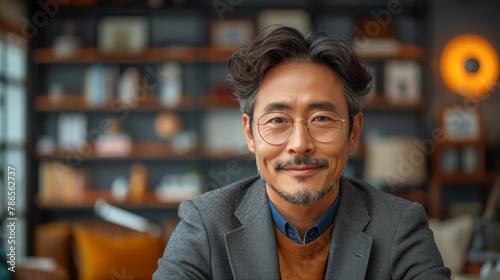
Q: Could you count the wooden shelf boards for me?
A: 4